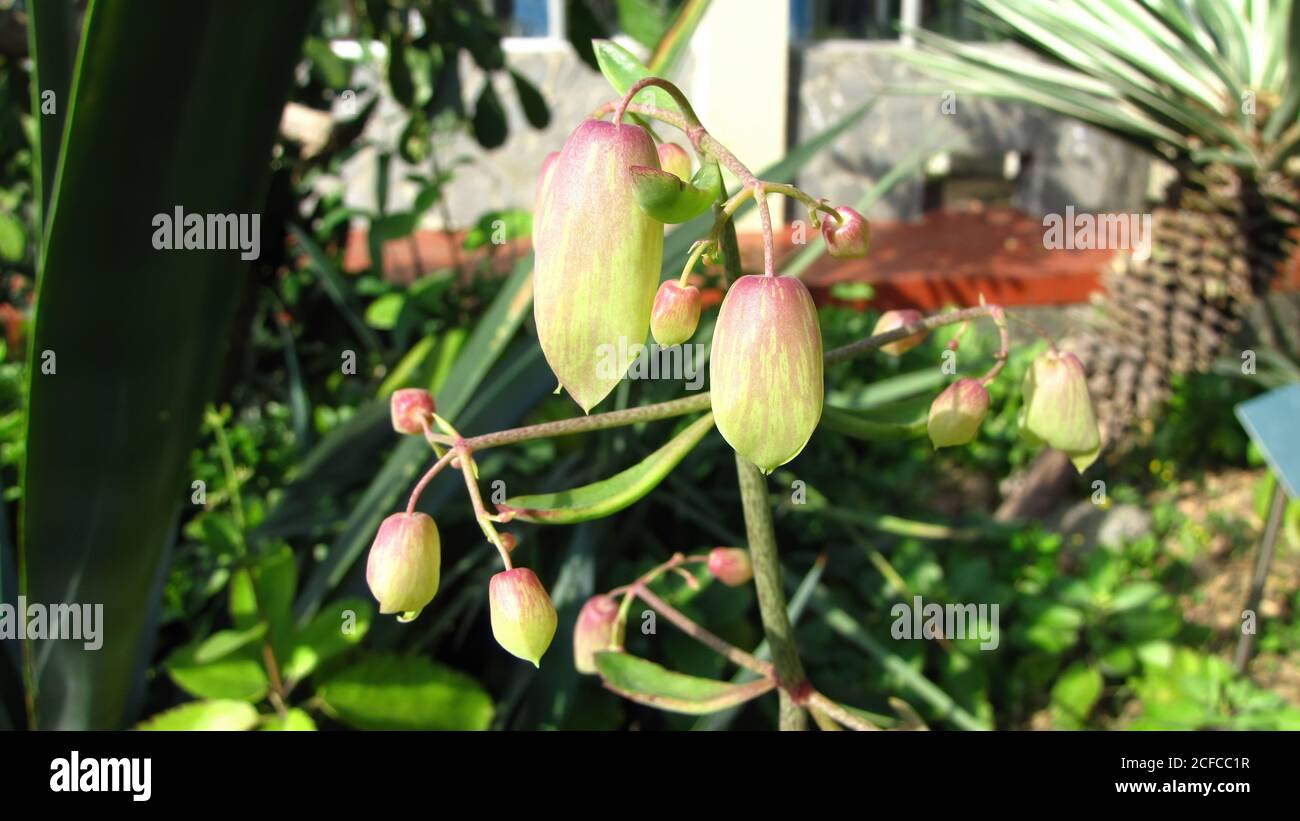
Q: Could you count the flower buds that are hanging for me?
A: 14